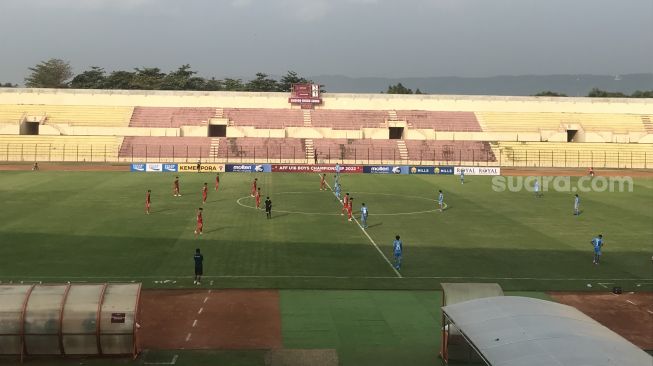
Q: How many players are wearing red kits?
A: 10